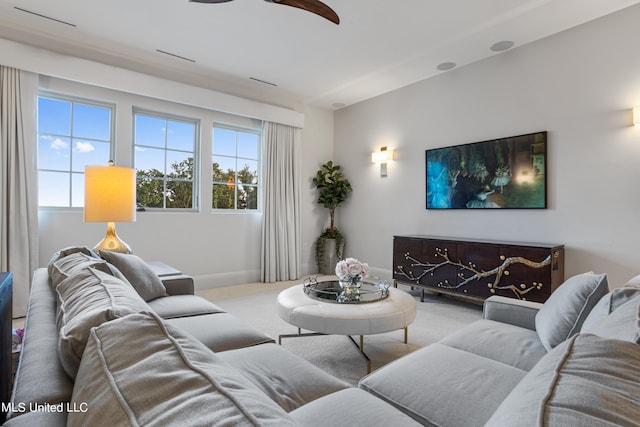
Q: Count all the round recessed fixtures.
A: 3